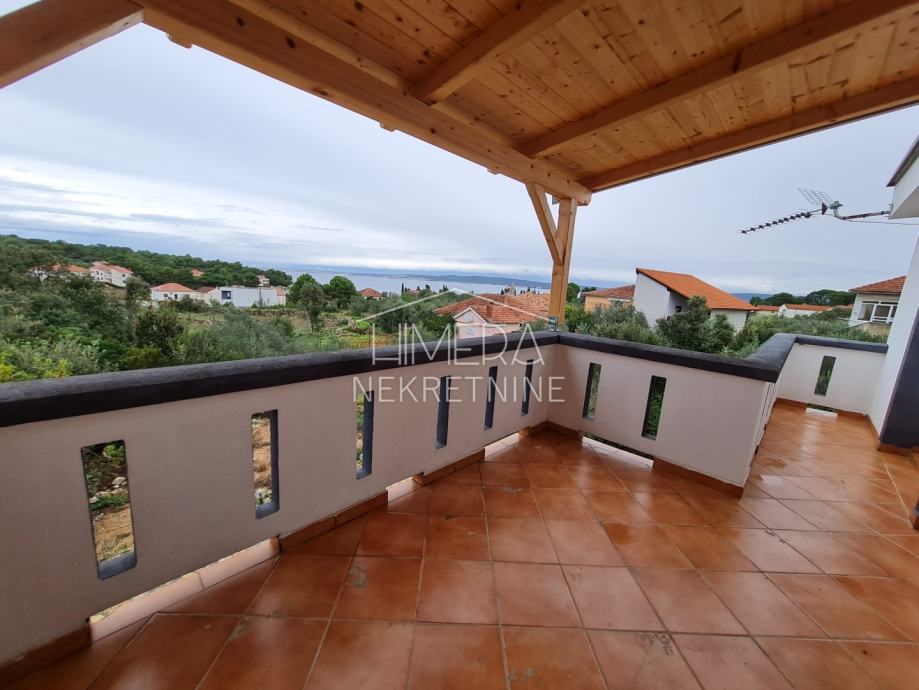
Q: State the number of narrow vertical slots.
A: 9